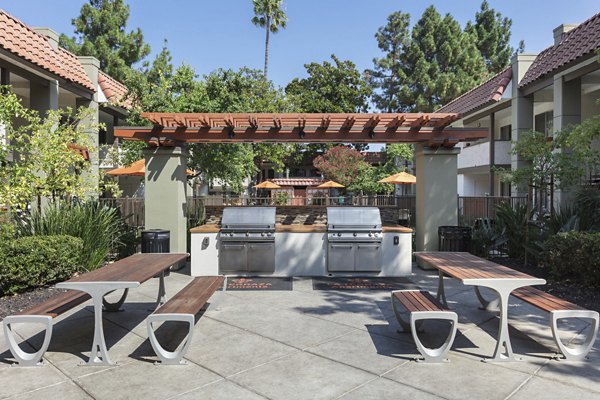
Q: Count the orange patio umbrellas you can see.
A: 4